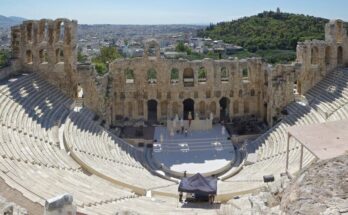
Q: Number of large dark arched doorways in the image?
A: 3